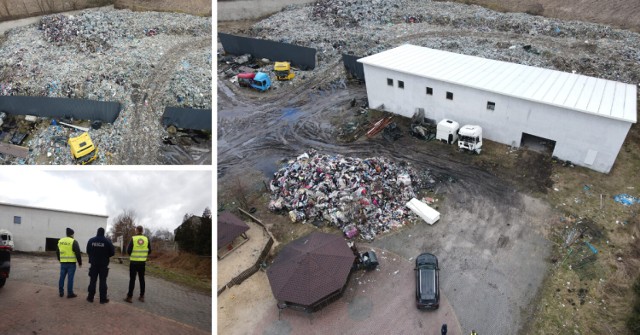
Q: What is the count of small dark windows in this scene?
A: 5